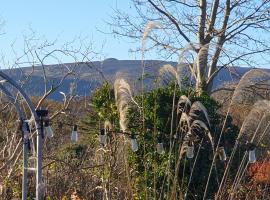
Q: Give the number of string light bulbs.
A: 8